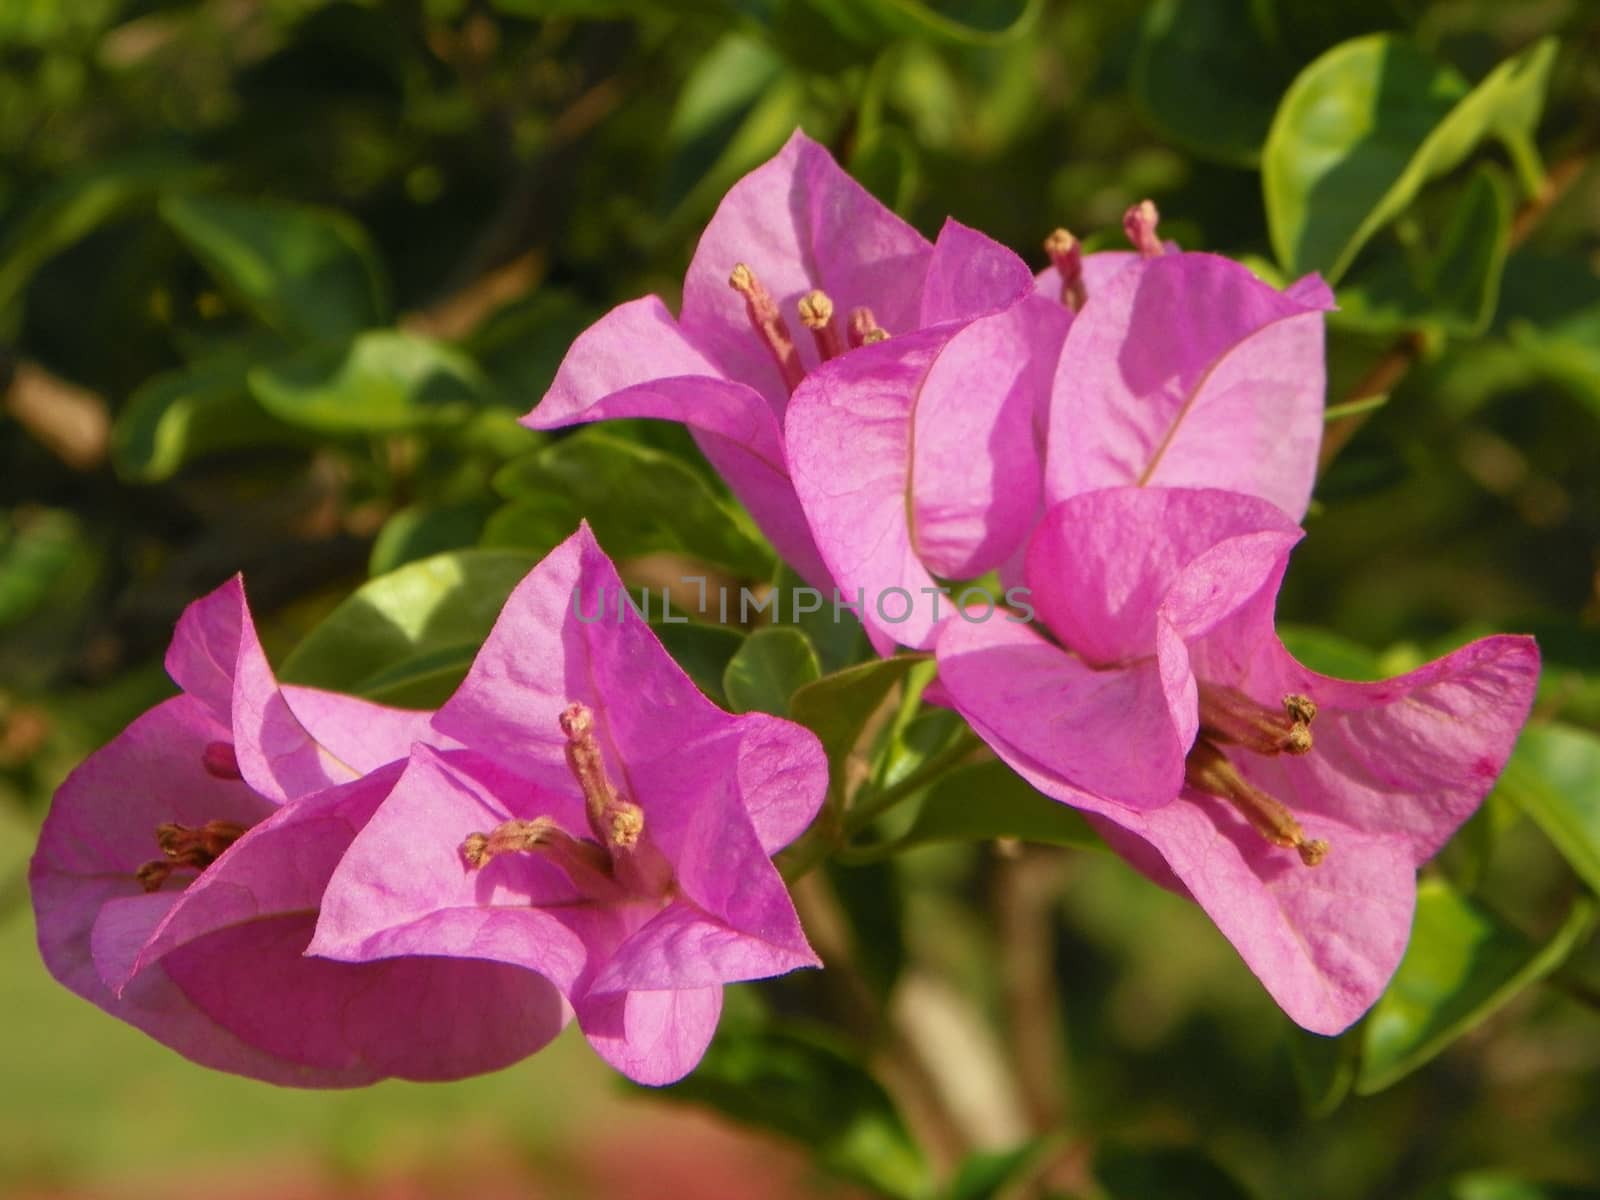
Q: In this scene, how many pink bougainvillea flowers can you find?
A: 5